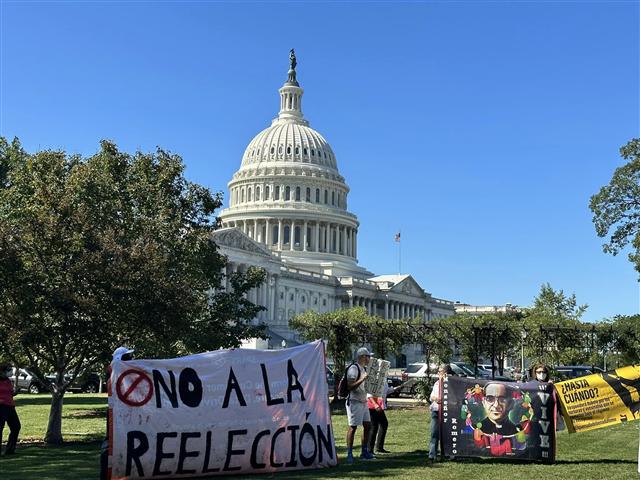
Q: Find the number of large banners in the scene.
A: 3